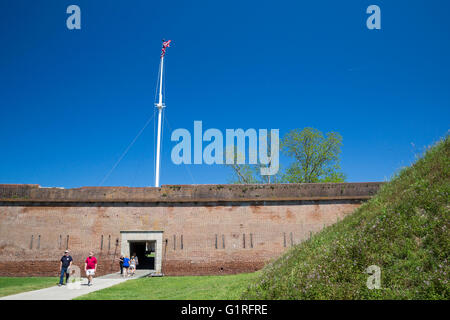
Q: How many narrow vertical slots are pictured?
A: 14